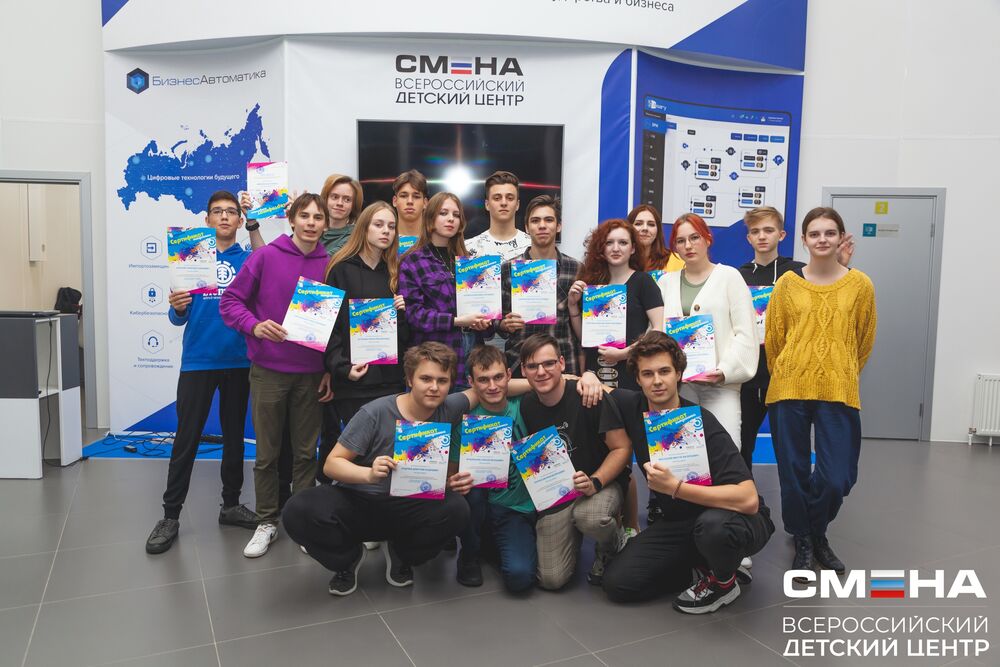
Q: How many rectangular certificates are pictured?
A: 15